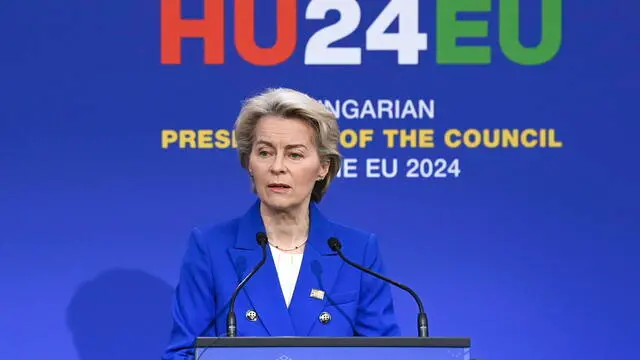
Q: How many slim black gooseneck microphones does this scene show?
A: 2